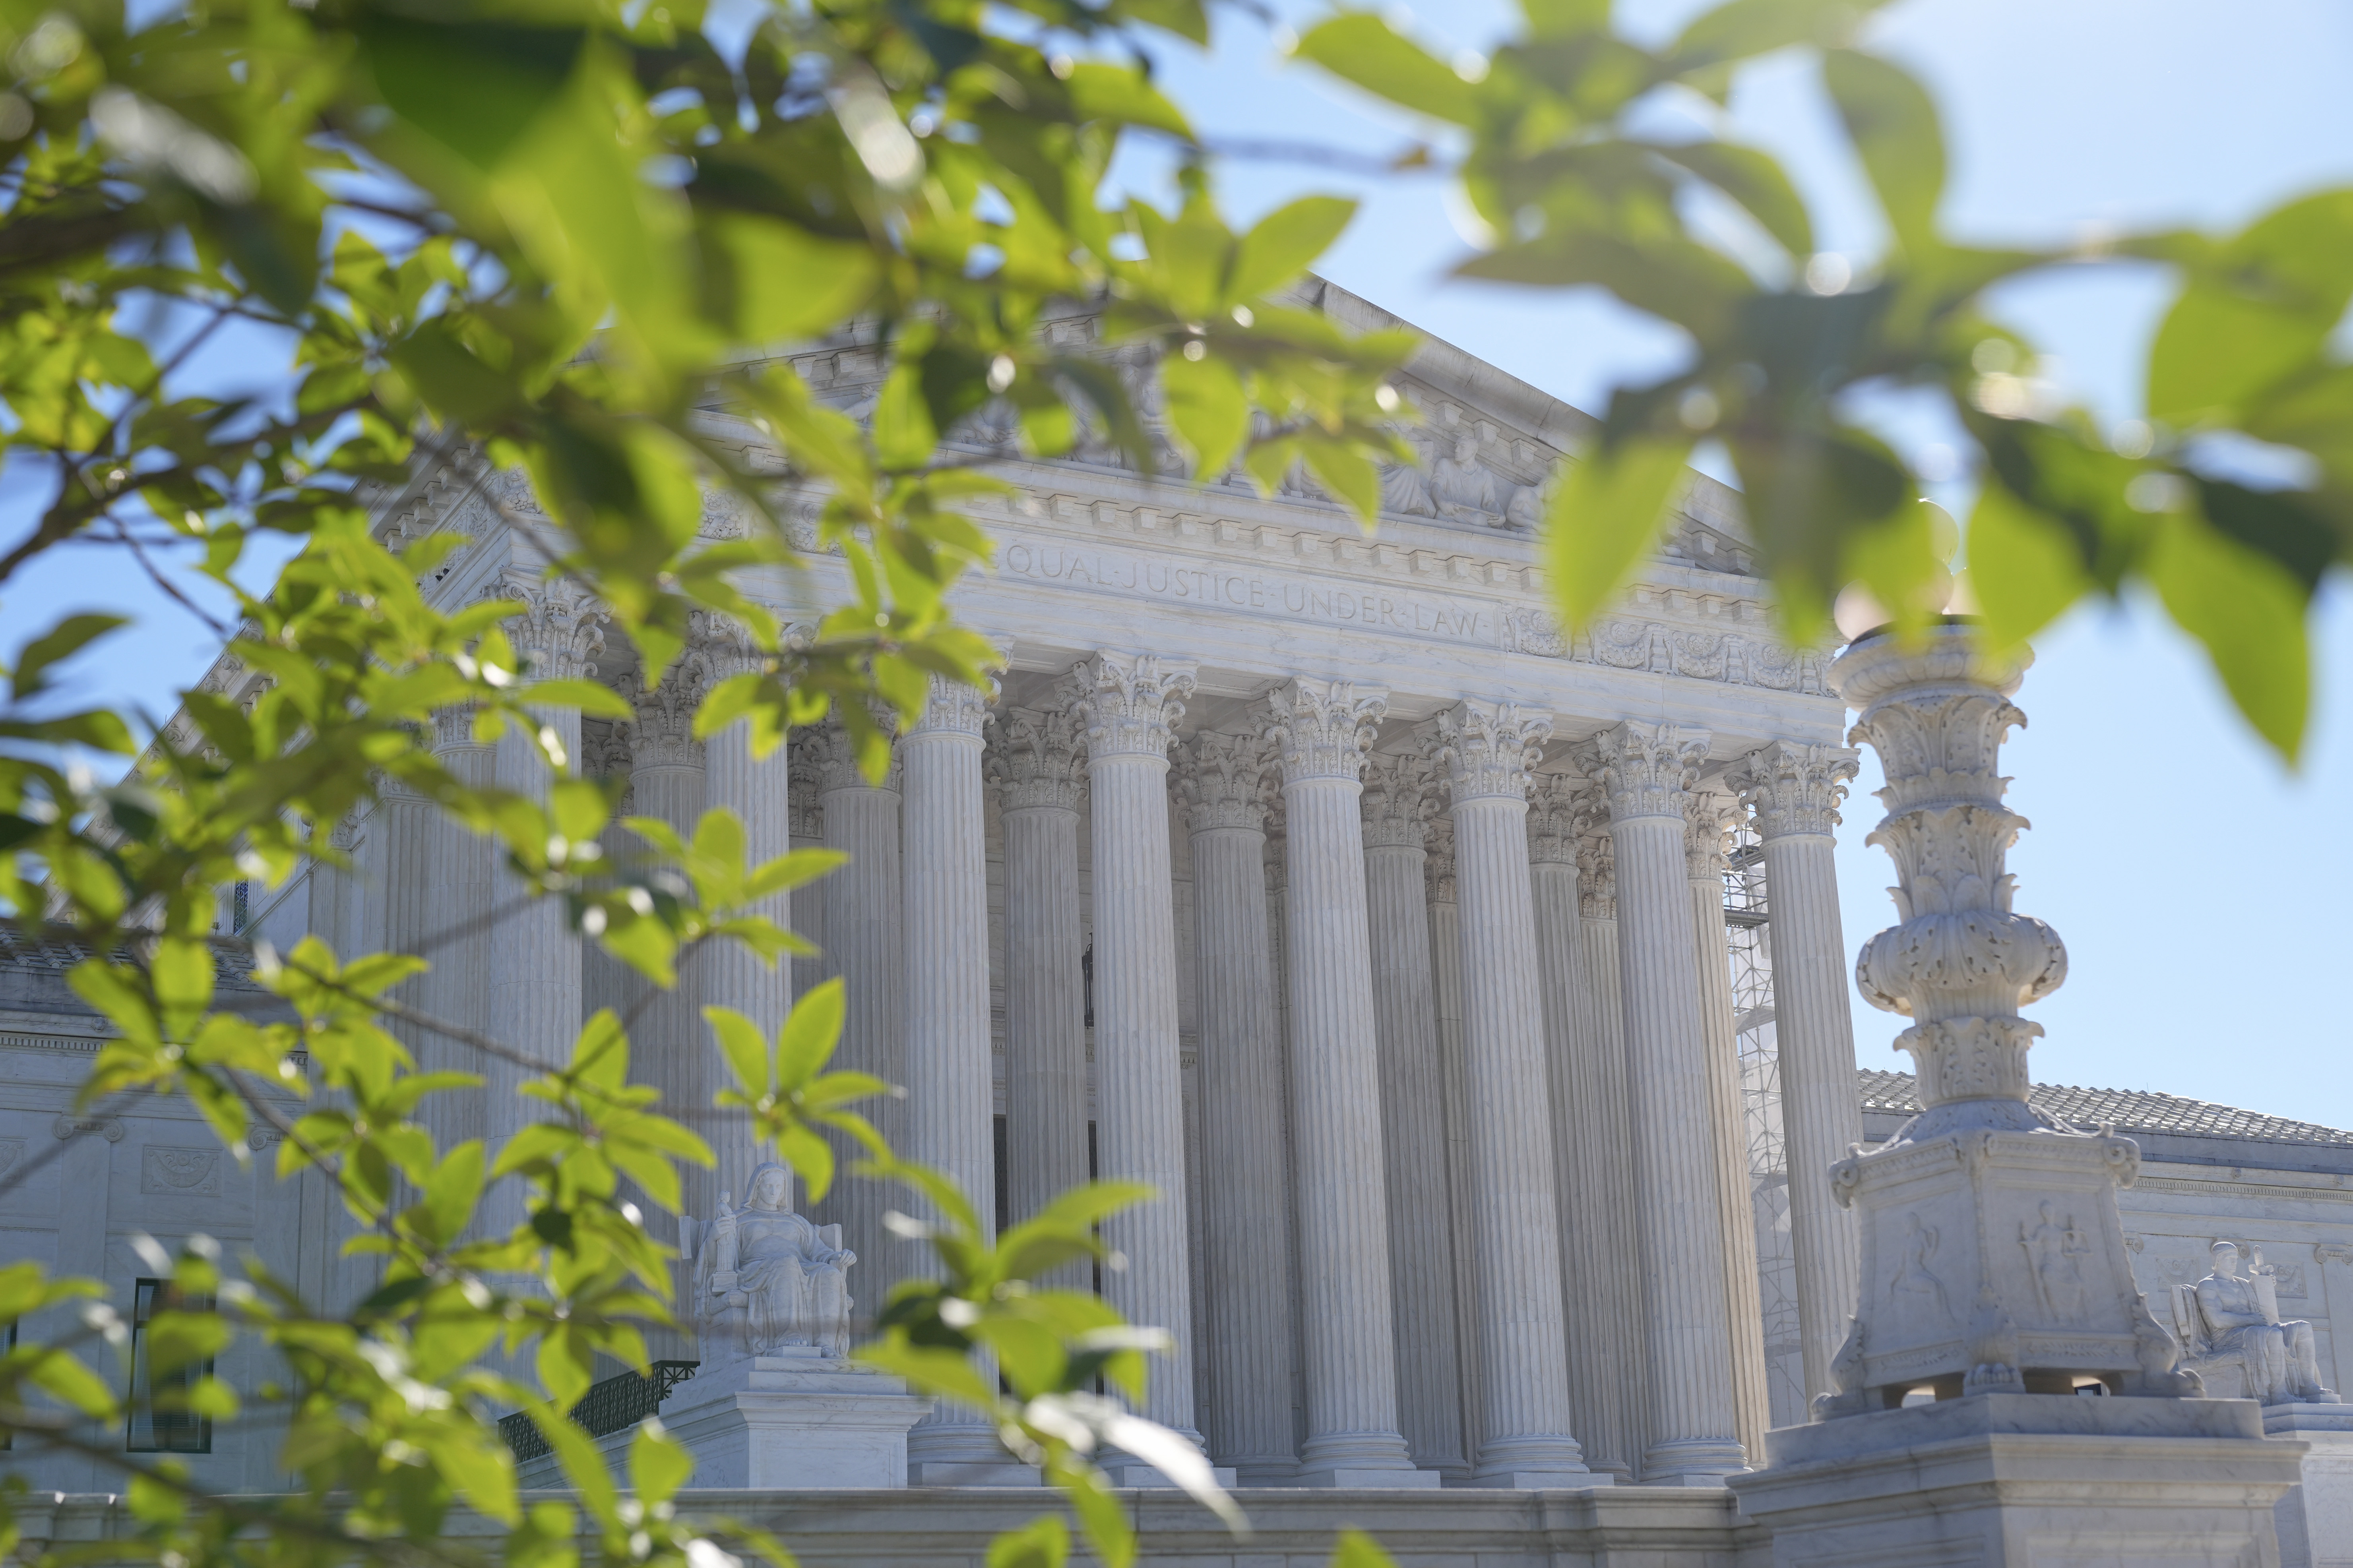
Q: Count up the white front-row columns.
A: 8